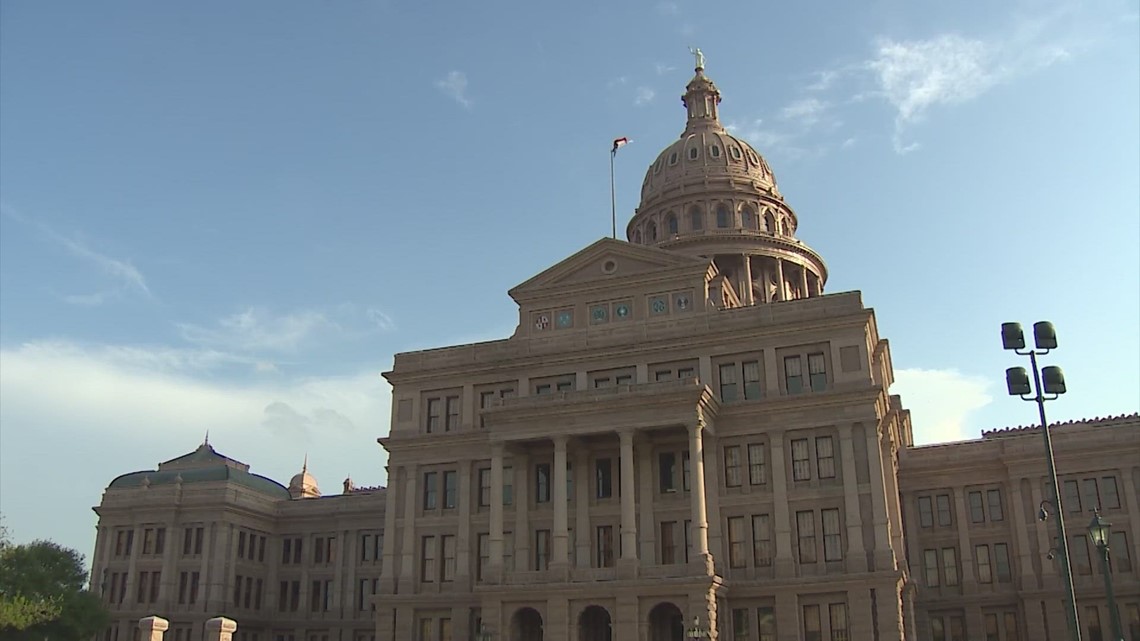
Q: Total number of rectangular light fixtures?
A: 4